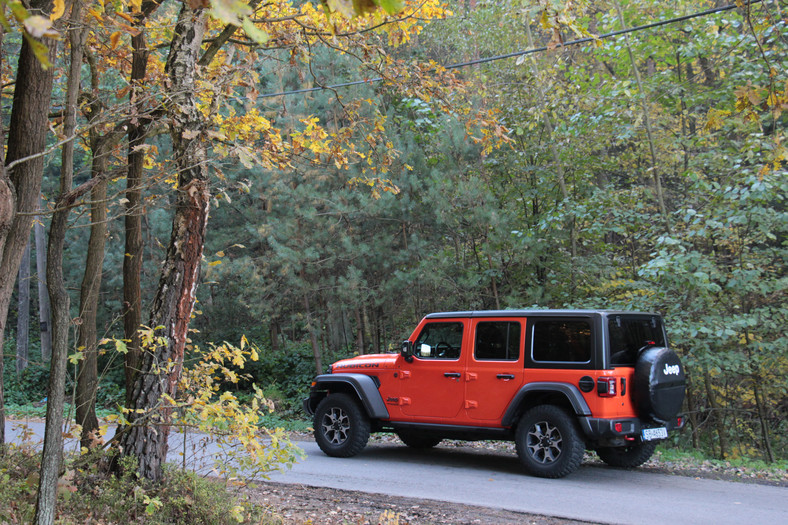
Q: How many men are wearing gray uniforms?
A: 0